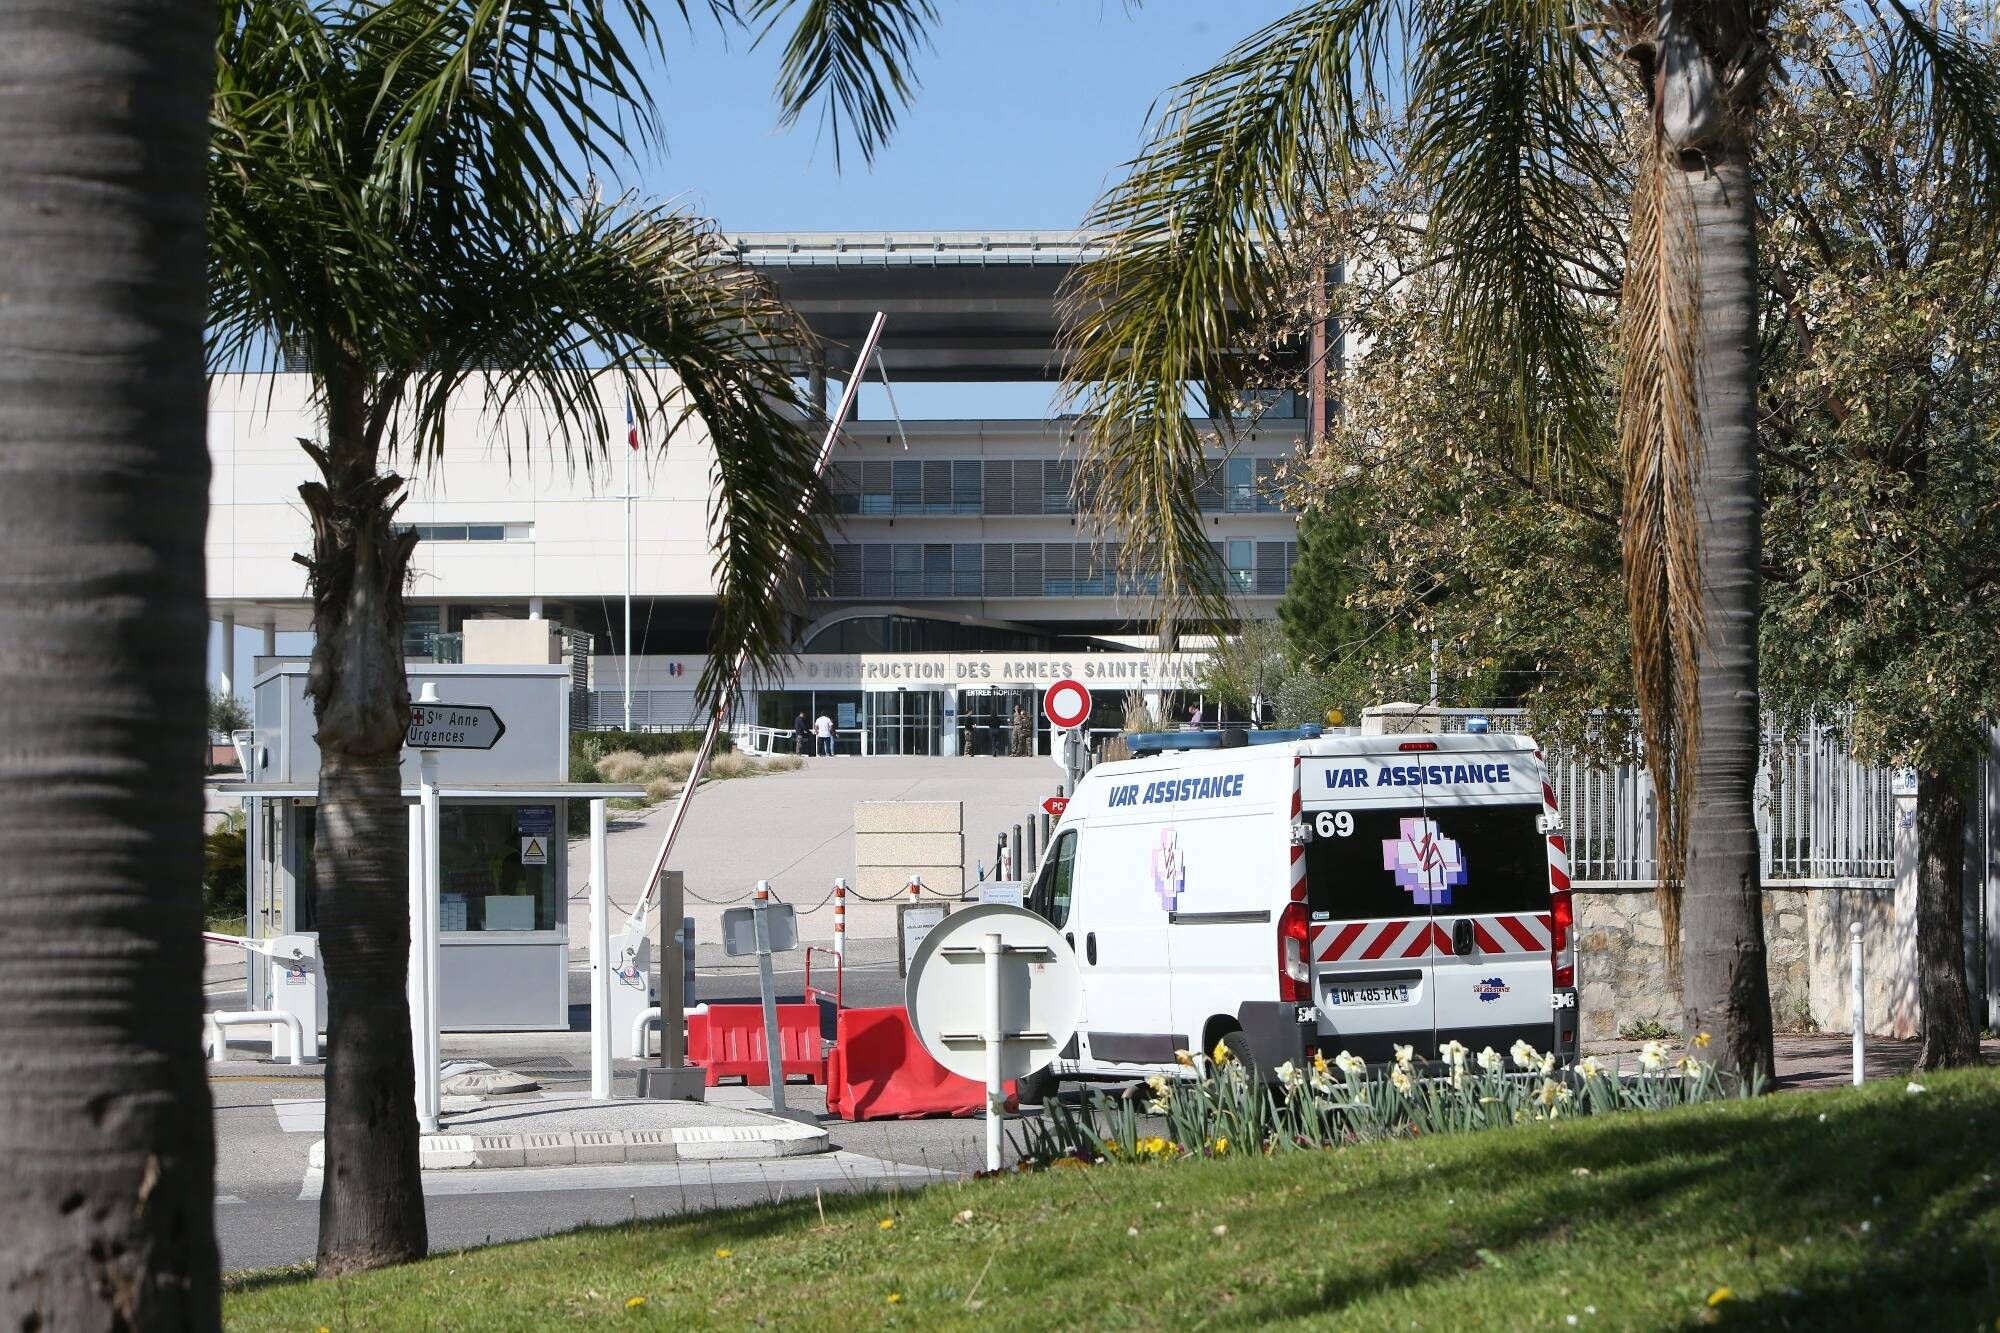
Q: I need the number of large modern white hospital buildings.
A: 1